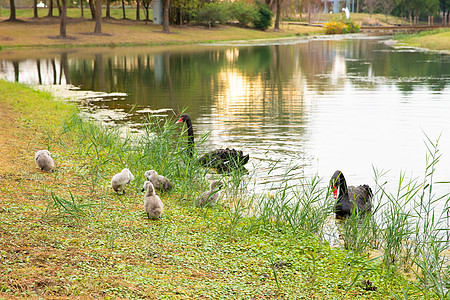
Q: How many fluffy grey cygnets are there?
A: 5